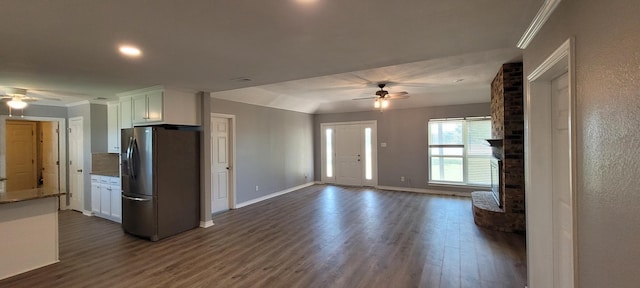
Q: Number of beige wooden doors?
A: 2